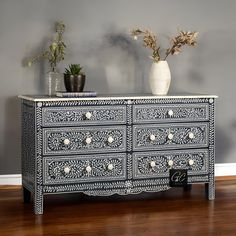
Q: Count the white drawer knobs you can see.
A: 14